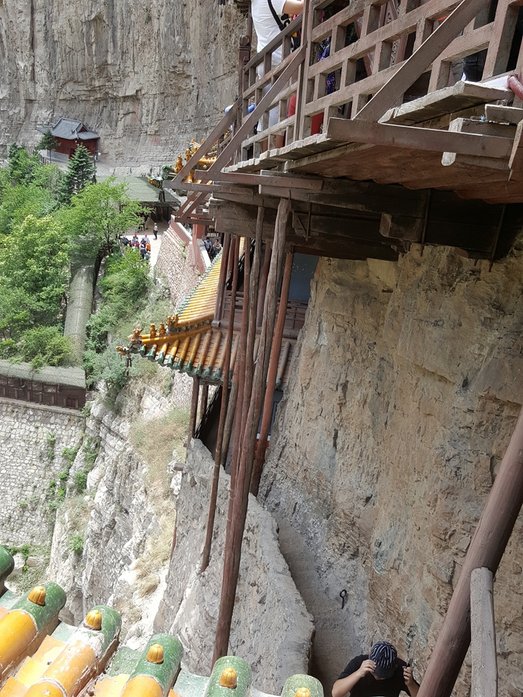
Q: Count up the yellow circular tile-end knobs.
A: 5